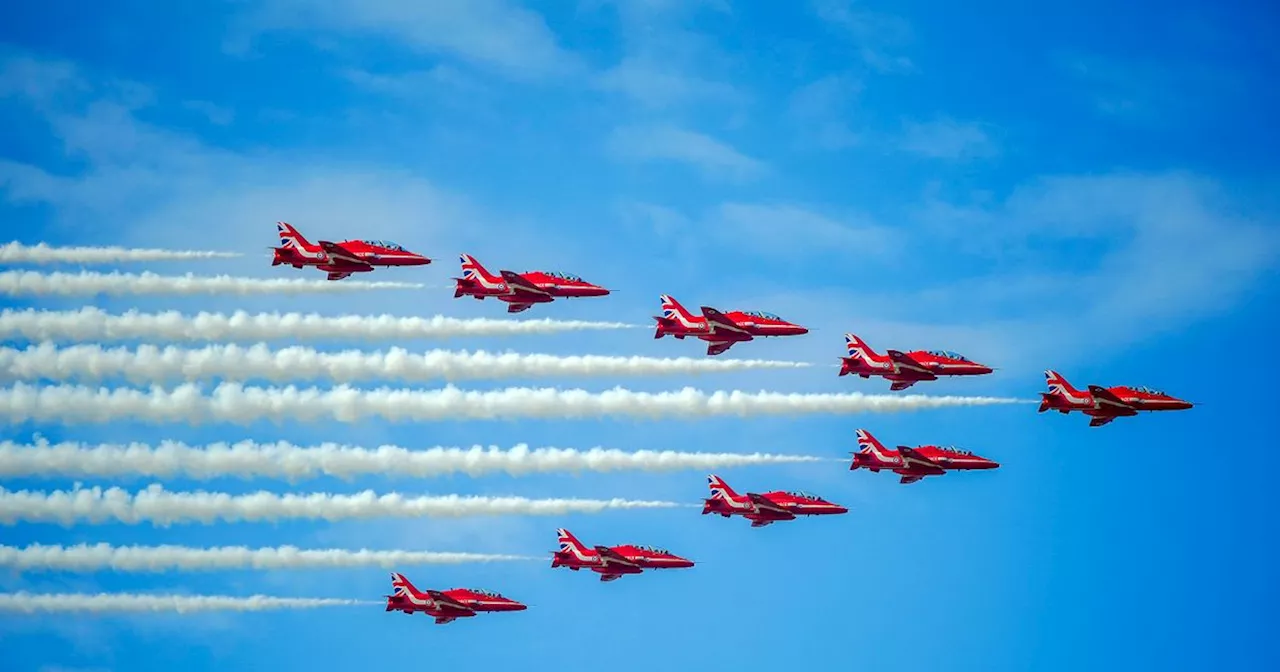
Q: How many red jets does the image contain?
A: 9